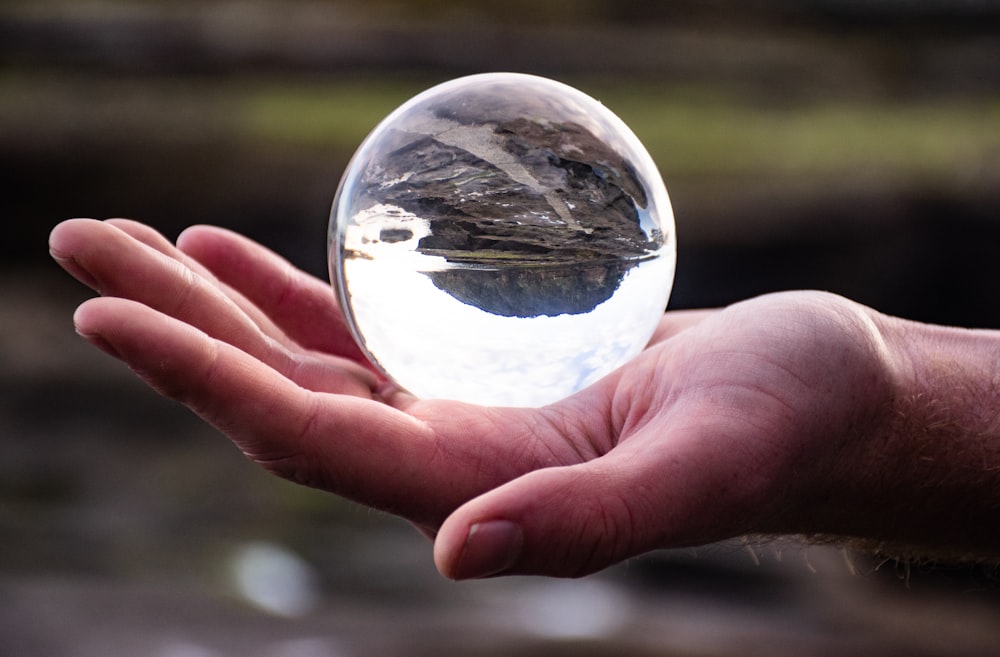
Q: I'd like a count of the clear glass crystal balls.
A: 1